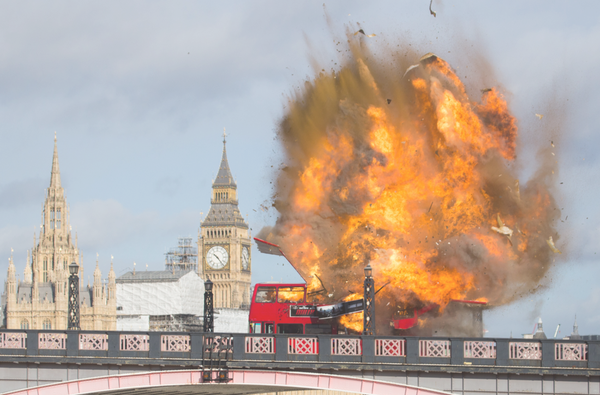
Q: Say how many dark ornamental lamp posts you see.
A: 3